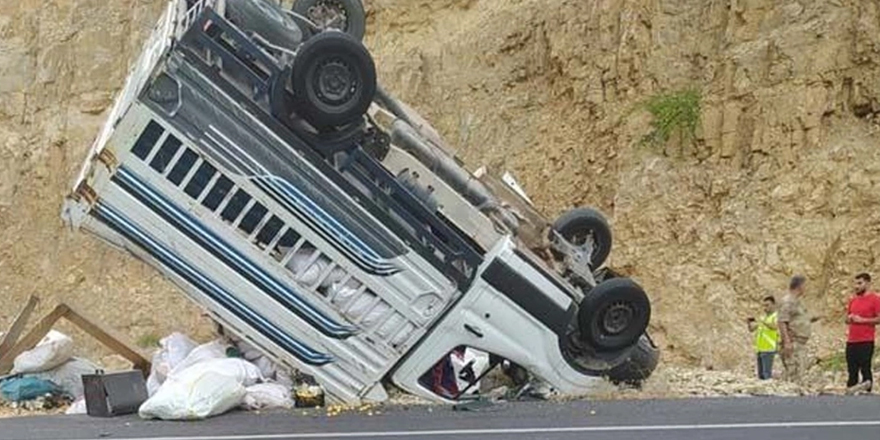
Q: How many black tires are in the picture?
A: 5